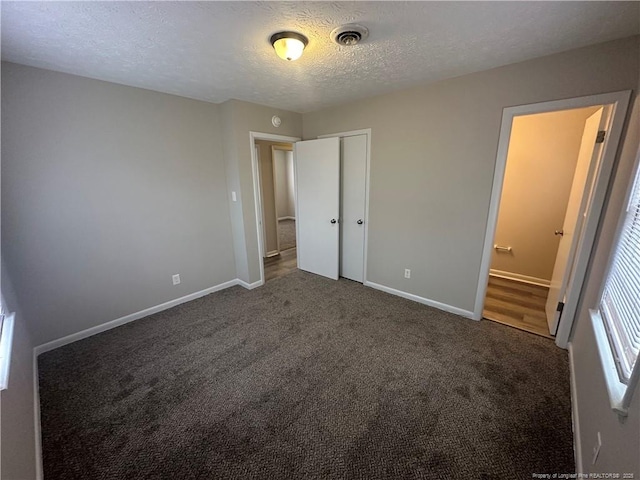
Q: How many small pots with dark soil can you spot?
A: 0